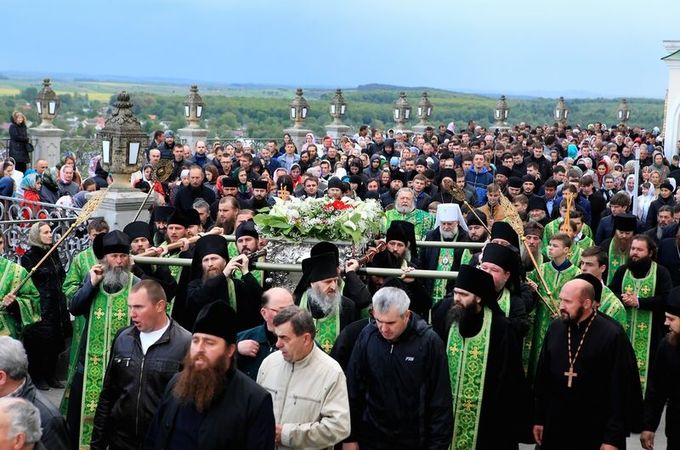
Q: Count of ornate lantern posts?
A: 10